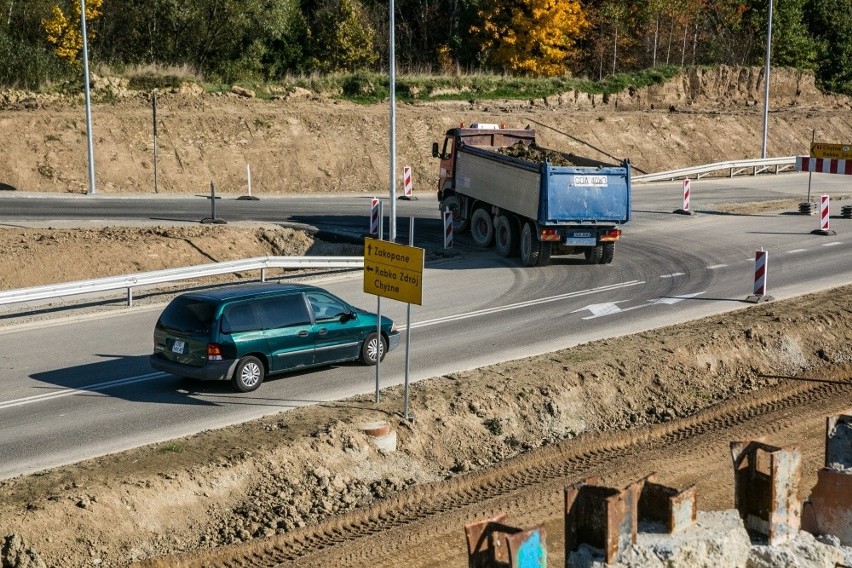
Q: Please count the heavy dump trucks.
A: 1